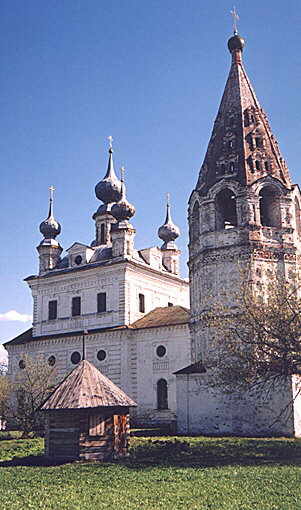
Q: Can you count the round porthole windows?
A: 6